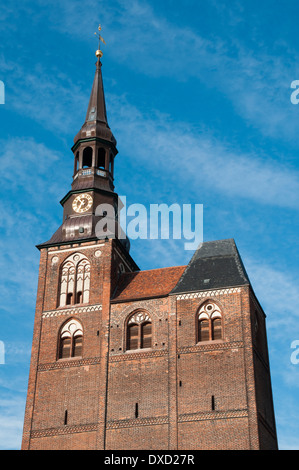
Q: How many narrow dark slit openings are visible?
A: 3